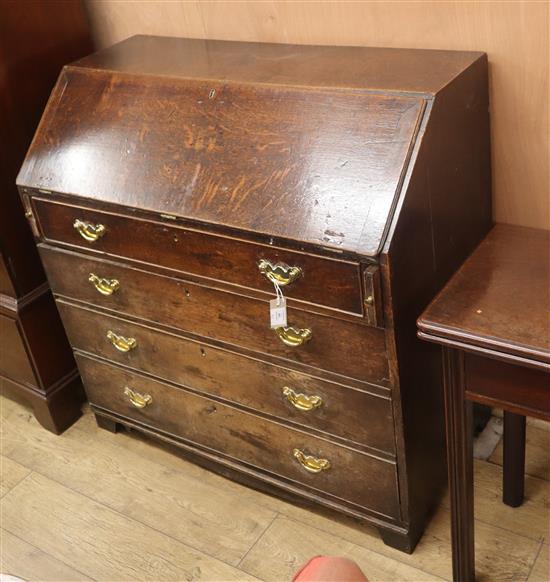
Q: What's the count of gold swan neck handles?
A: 8